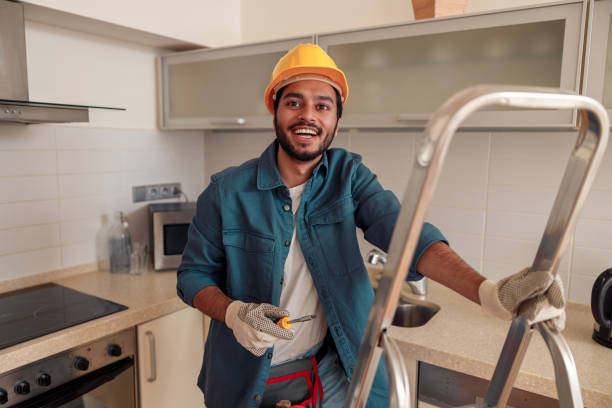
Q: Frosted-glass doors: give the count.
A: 3